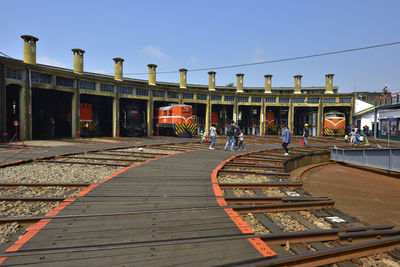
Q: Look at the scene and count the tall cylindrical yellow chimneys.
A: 10